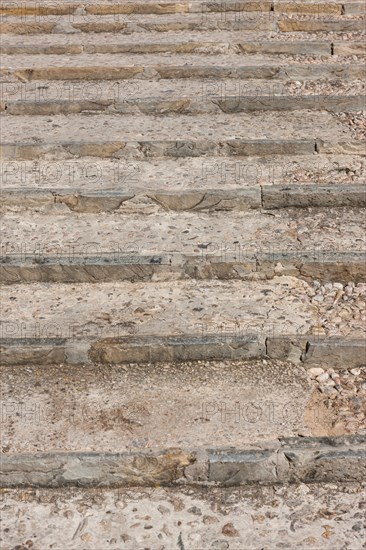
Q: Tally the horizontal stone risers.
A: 10